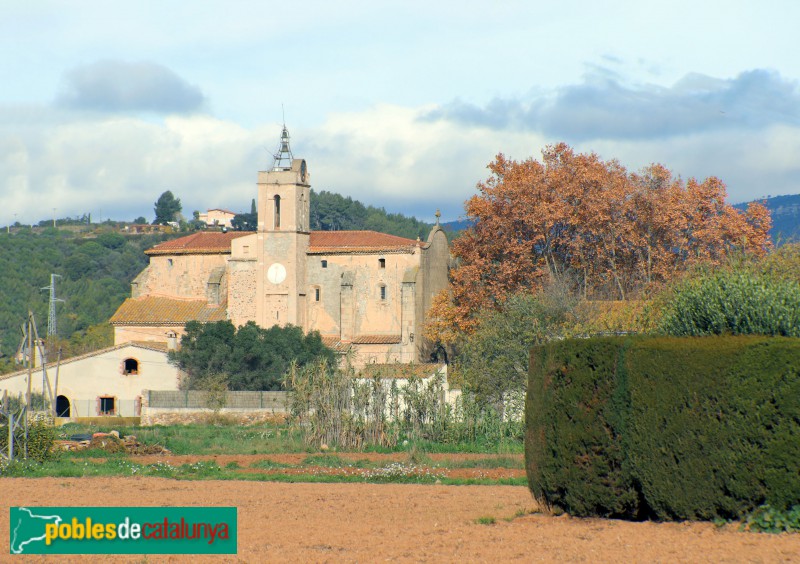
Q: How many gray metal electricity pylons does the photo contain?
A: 1